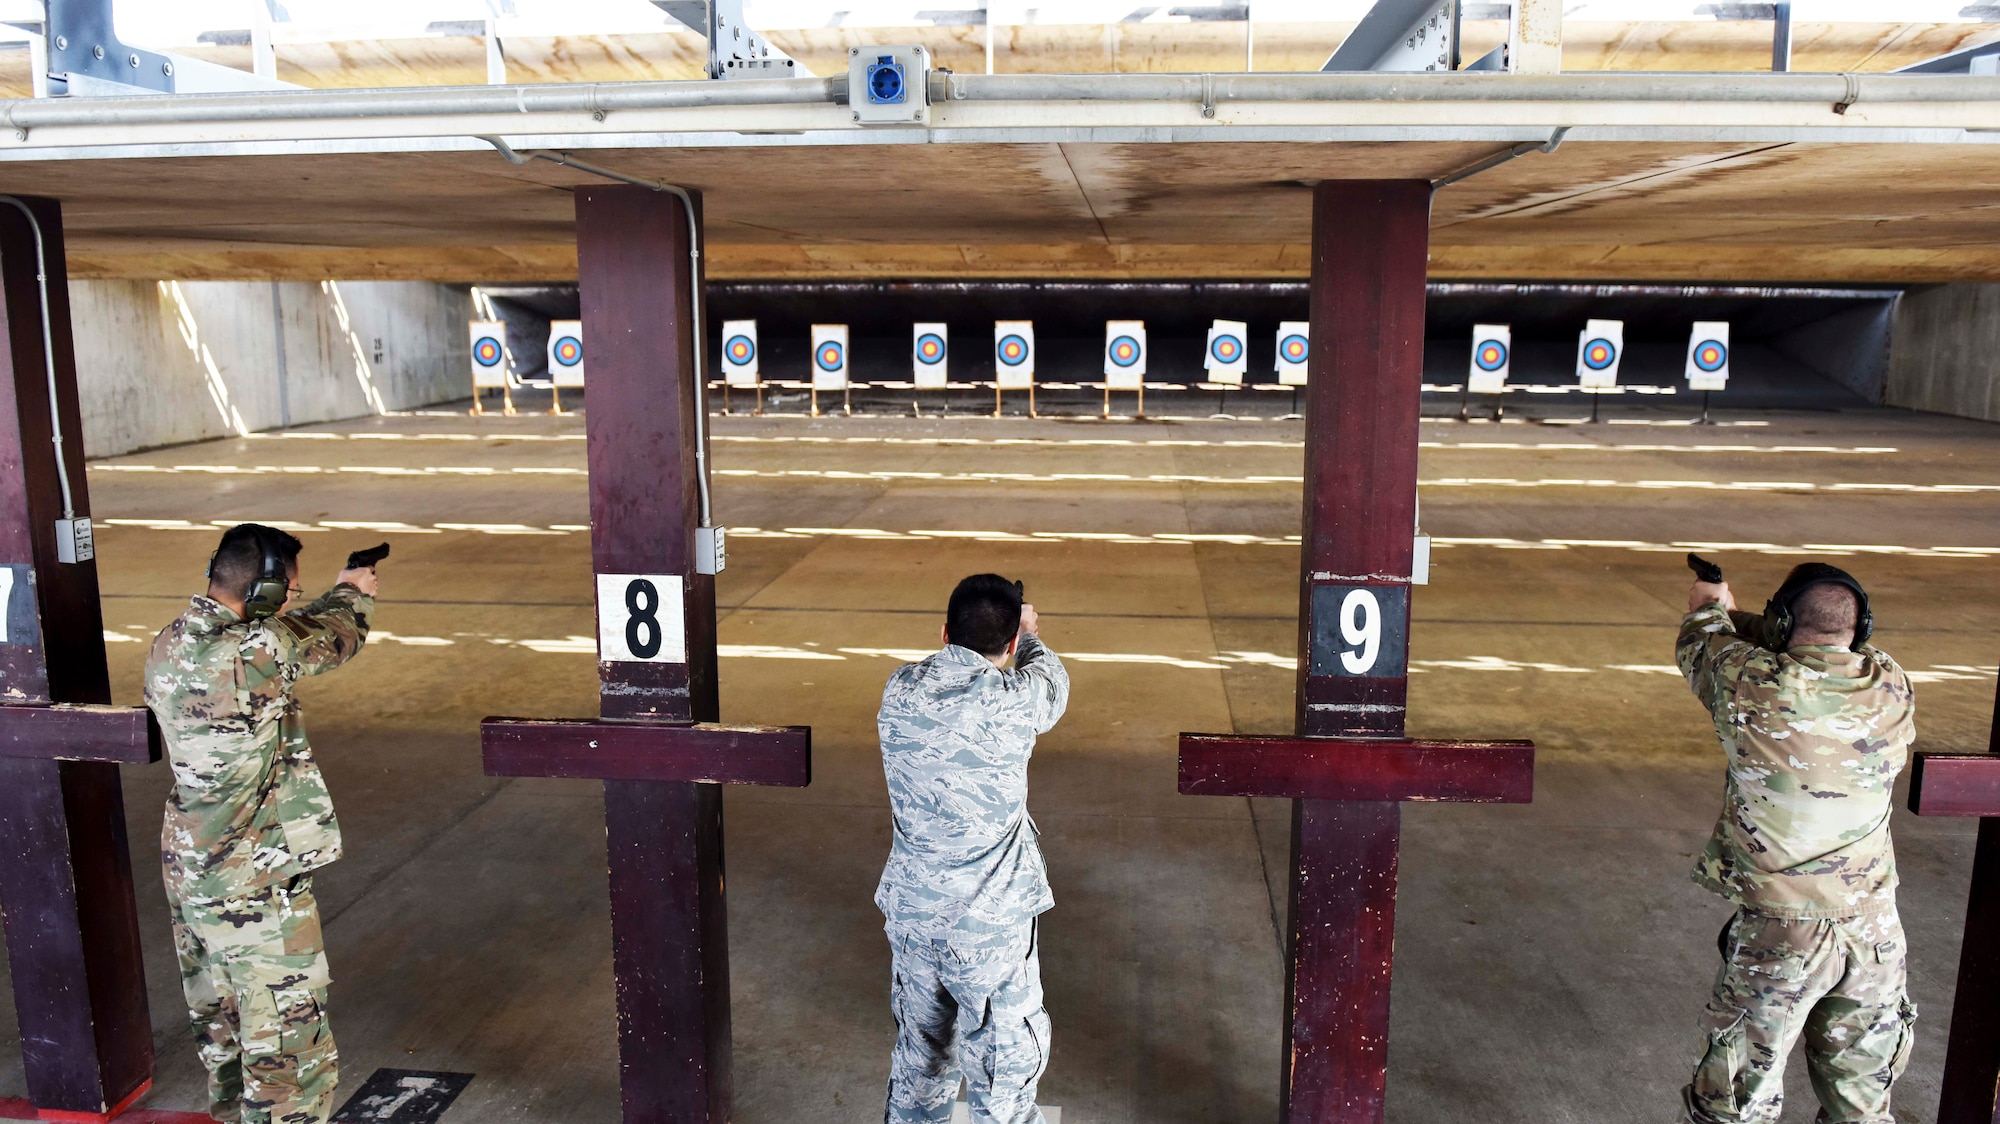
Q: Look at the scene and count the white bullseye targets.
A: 12